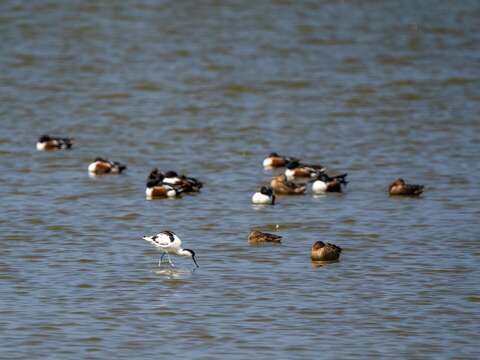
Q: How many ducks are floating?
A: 13